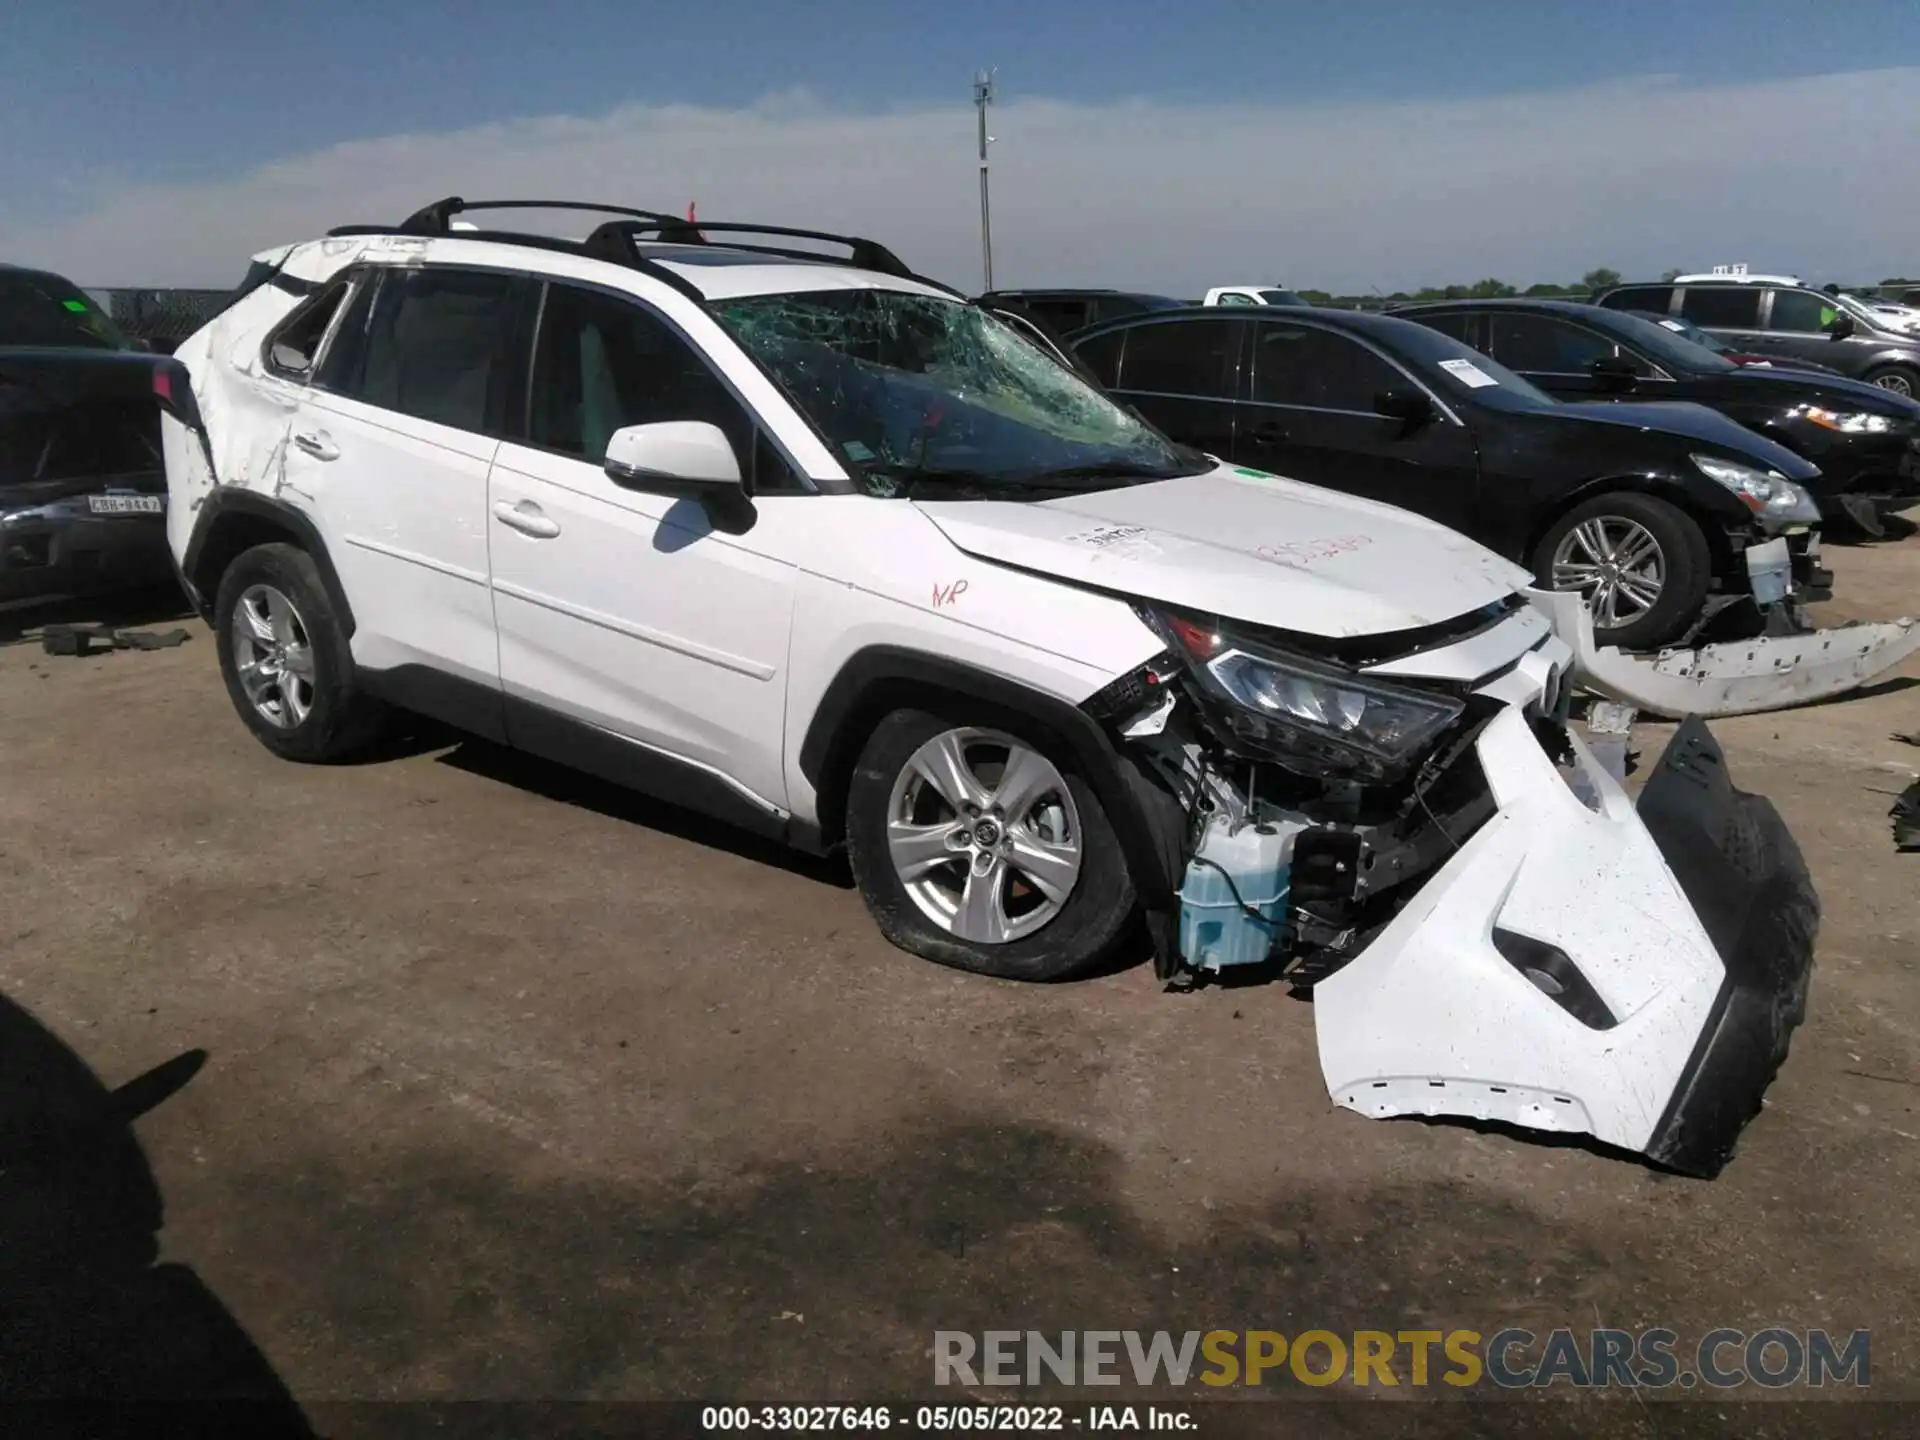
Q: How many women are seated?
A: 0